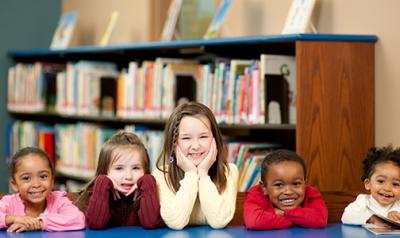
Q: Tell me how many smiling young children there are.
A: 5